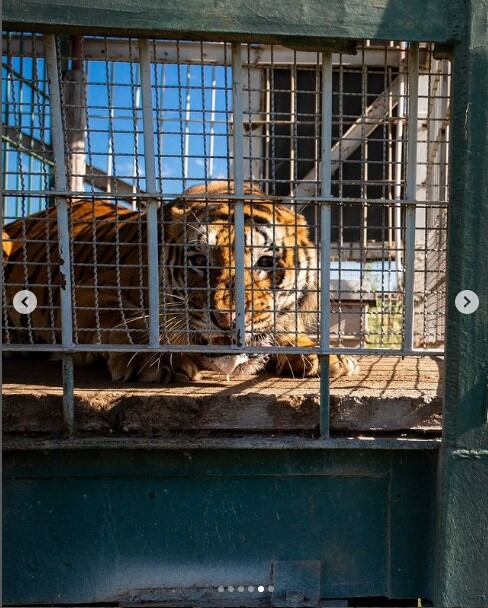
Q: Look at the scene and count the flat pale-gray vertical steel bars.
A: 5